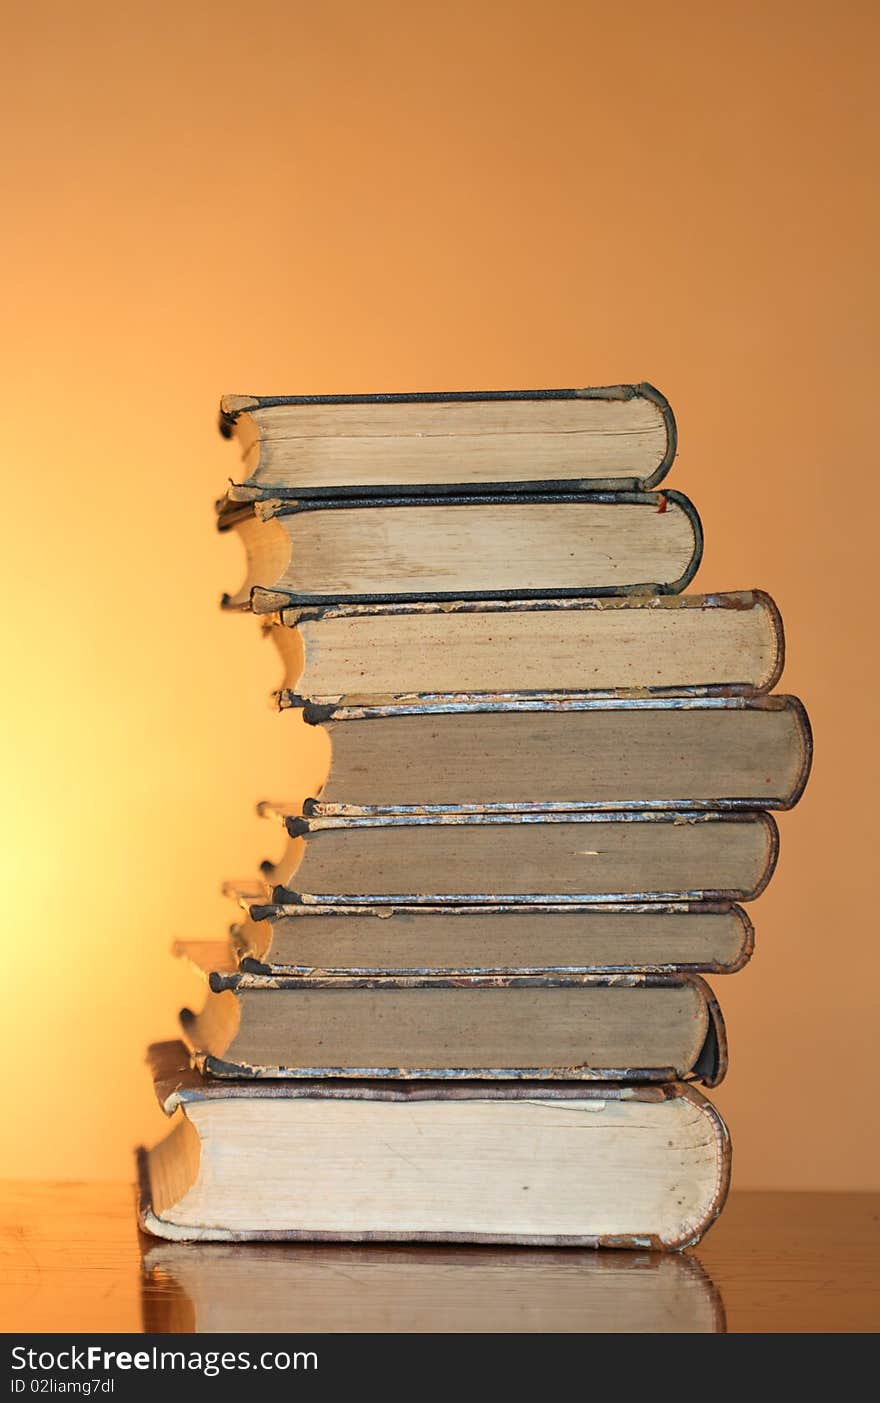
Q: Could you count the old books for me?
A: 8